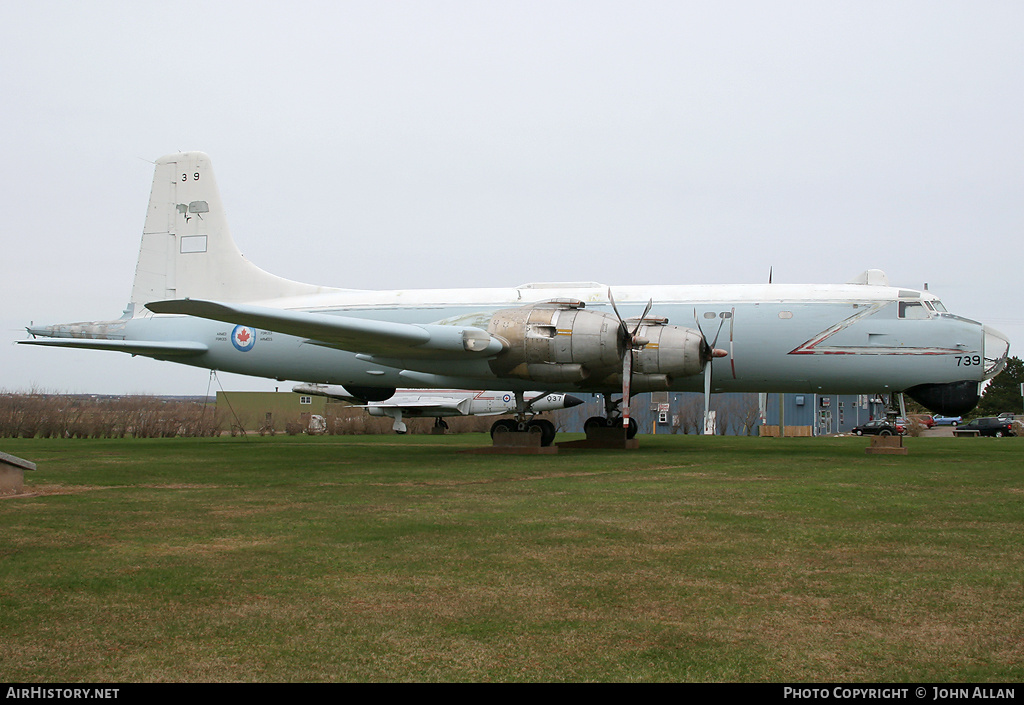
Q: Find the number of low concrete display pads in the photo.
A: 3